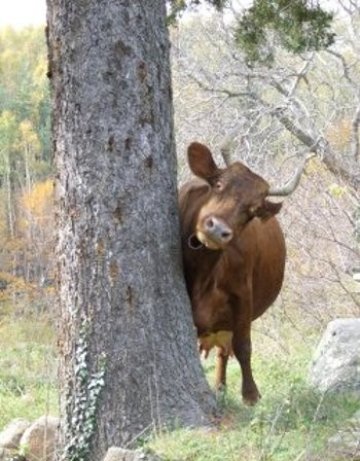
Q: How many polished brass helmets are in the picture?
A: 0